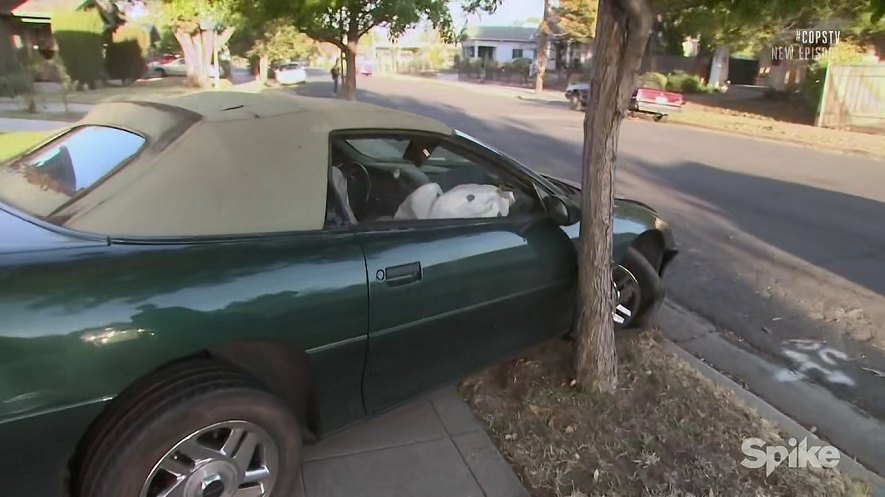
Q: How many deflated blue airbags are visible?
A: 0